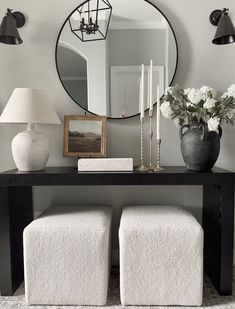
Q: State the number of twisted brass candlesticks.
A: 2